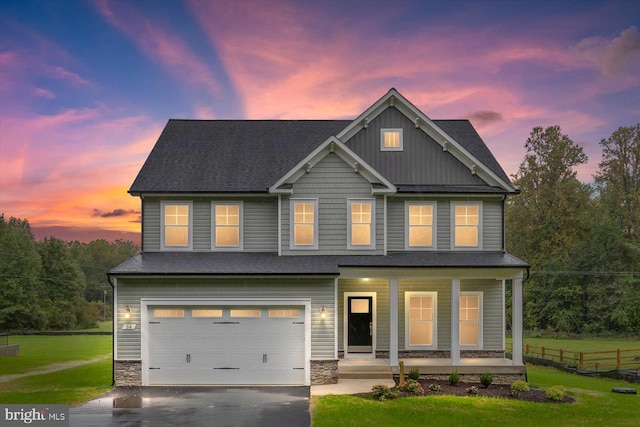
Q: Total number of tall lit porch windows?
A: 2